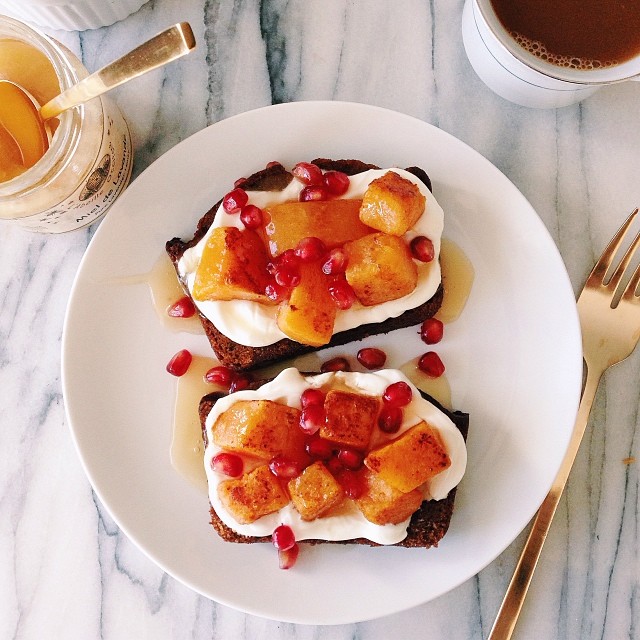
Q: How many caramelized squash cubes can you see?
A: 11